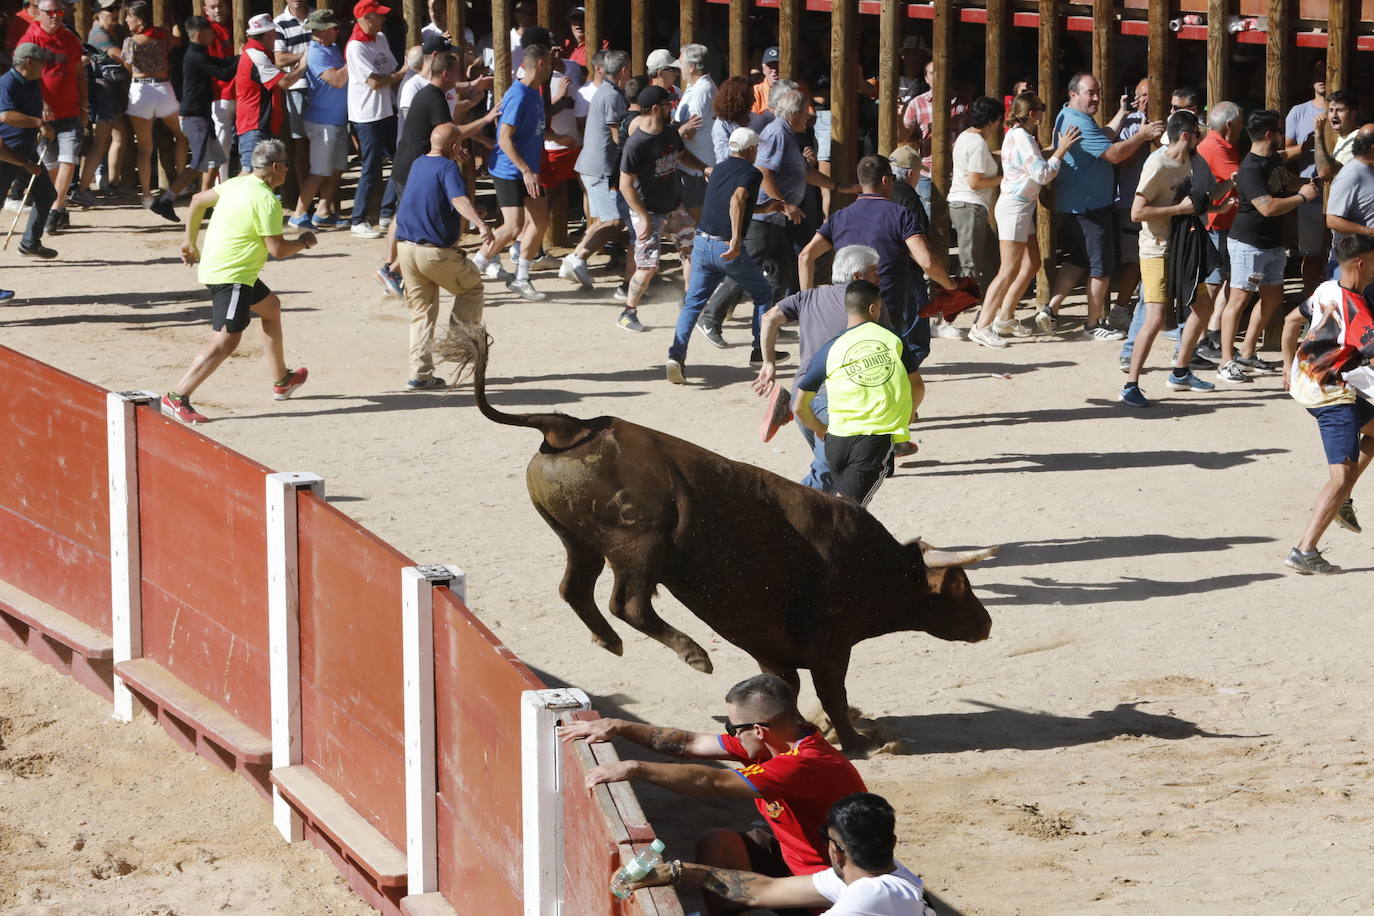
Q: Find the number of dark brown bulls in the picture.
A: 1